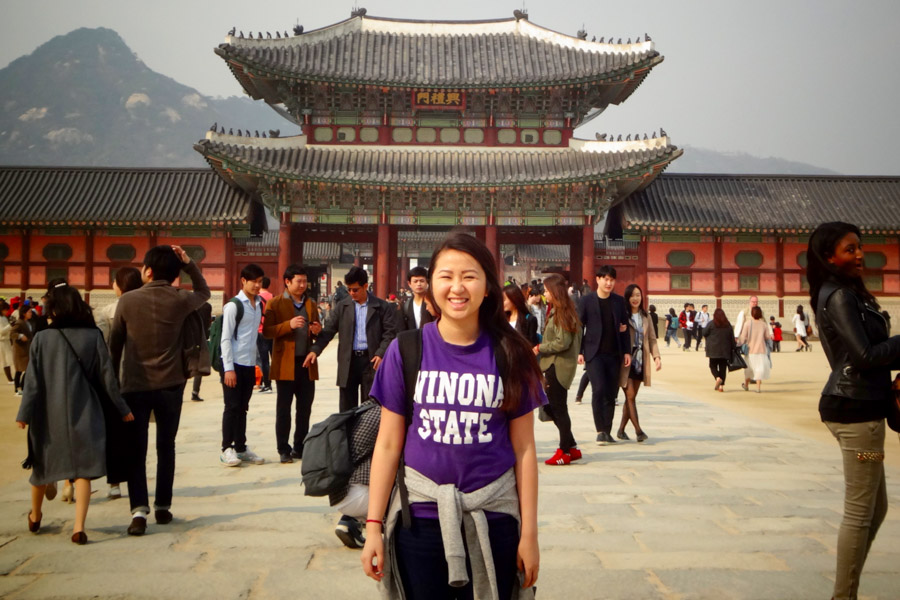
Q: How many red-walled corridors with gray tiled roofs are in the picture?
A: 2